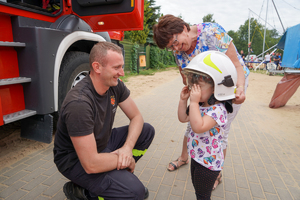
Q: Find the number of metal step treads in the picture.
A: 3